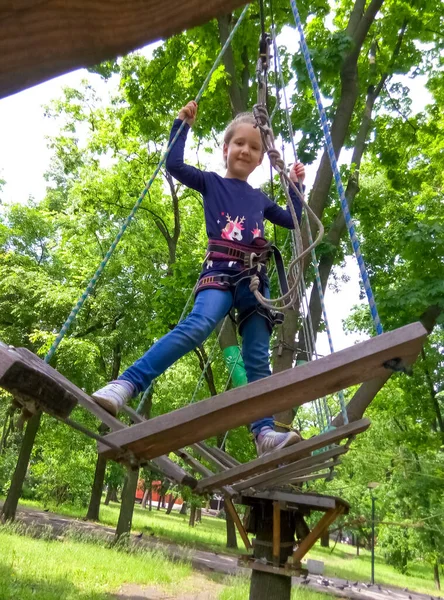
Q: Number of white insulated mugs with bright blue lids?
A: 0